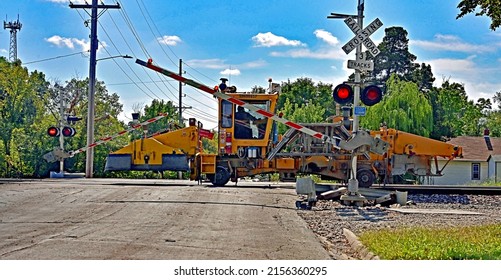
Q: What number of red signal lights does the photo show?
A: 4